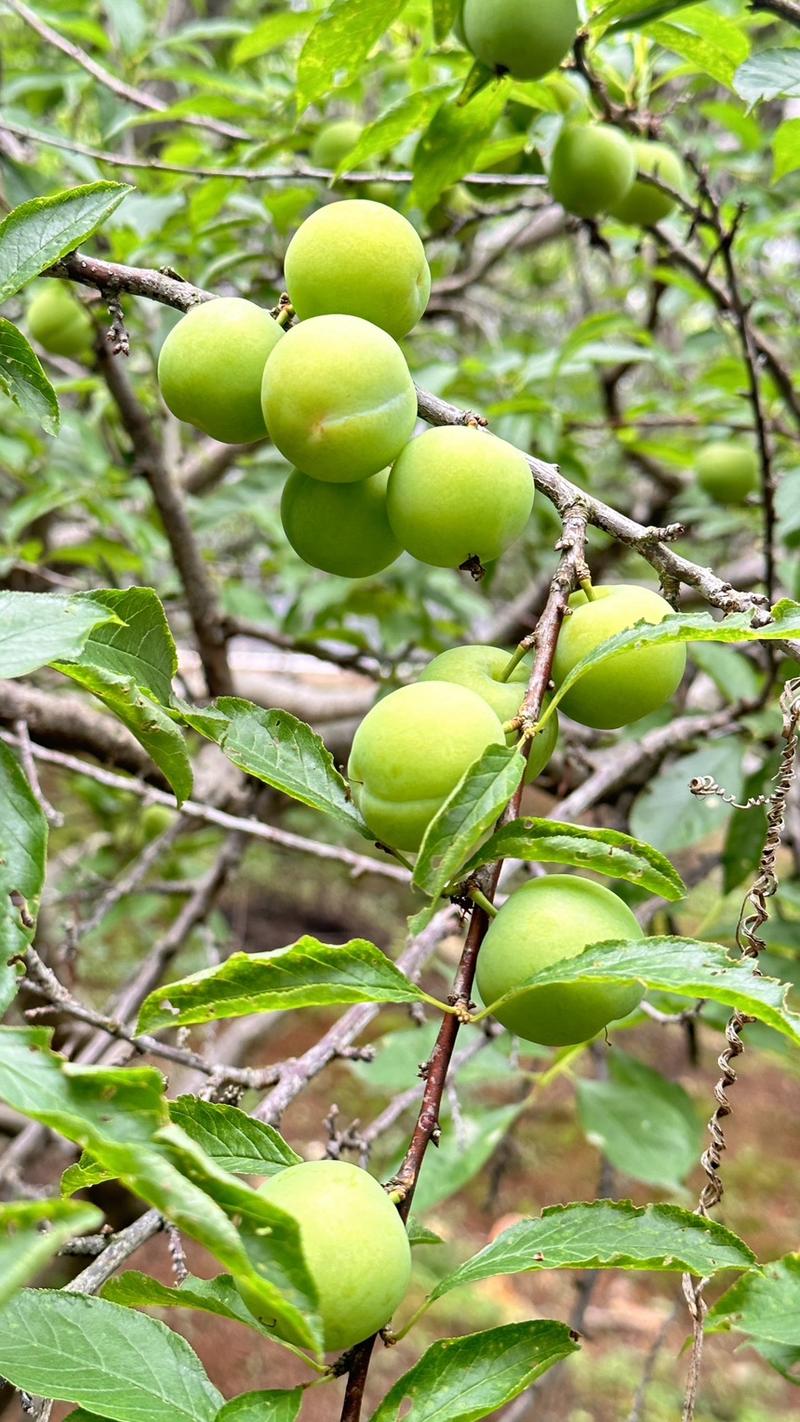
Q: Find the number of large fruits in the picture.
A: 10